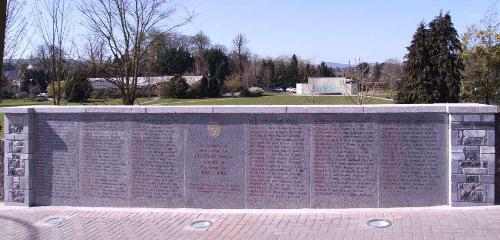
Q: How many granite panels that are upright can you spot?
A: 7